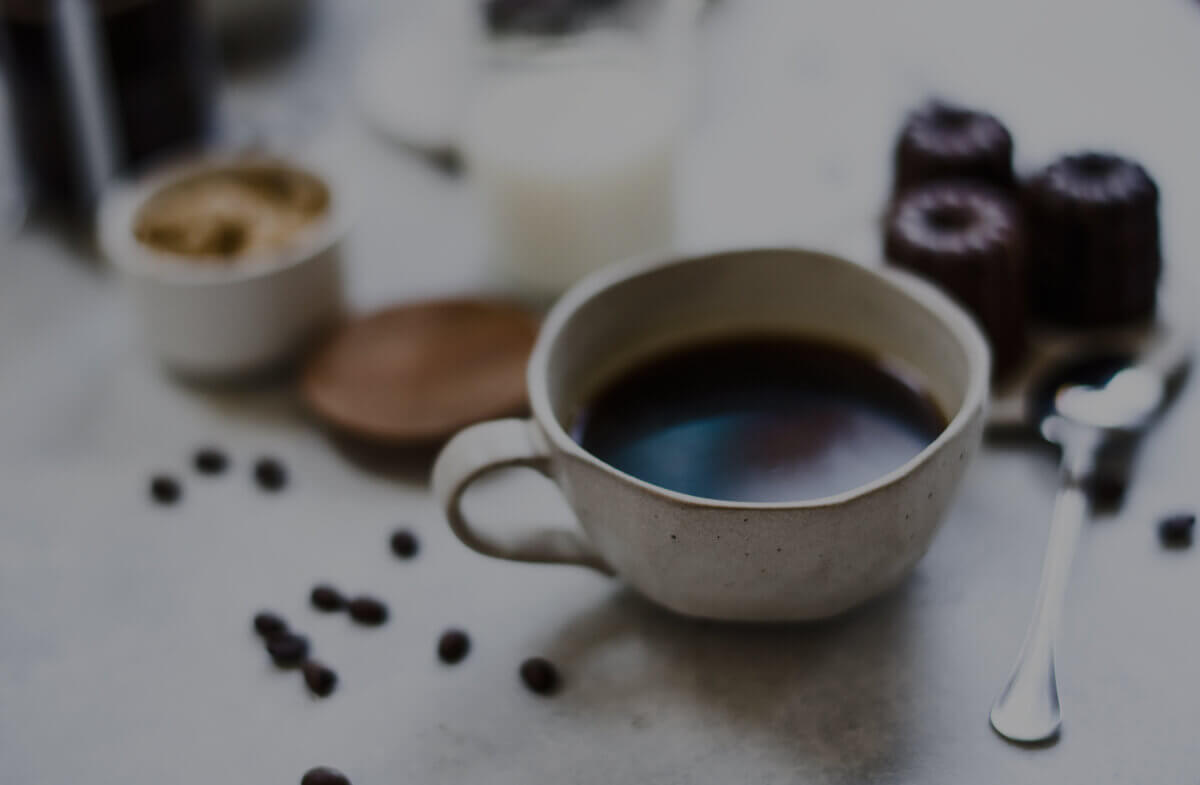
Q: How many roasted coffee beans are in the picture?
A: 13